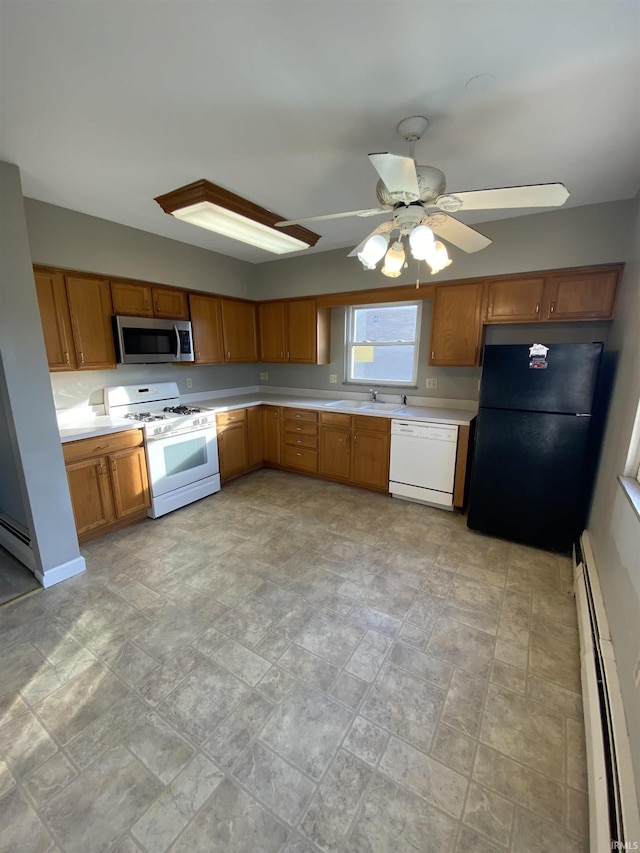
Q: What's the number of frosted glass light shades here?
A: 4